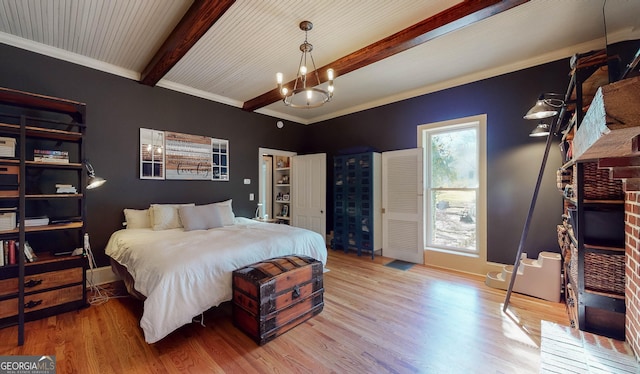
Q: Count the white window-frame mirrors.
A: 2